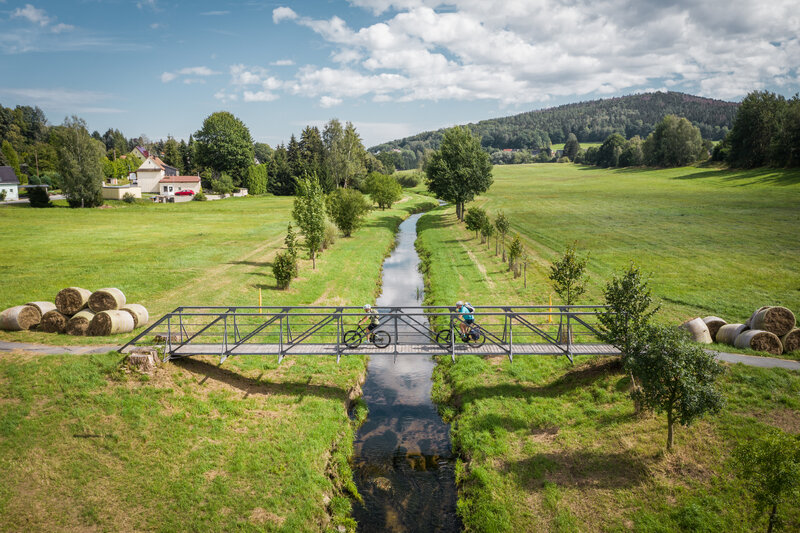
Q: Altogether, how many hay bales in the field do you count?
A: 15